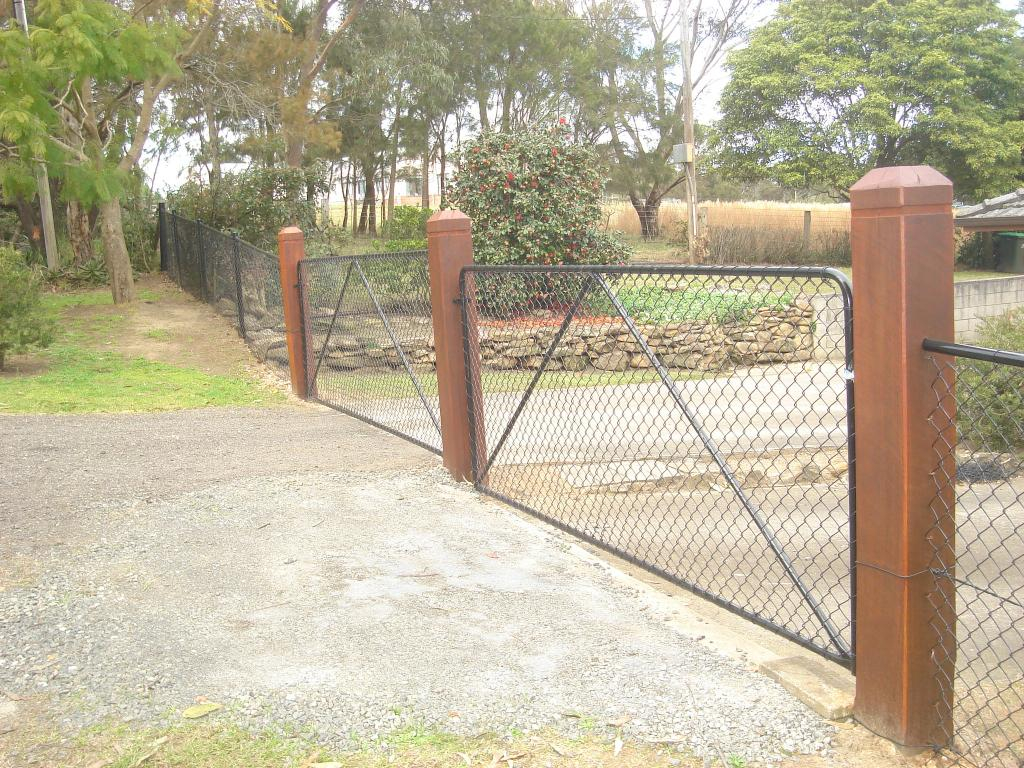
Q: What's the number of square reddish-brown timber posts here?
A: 3